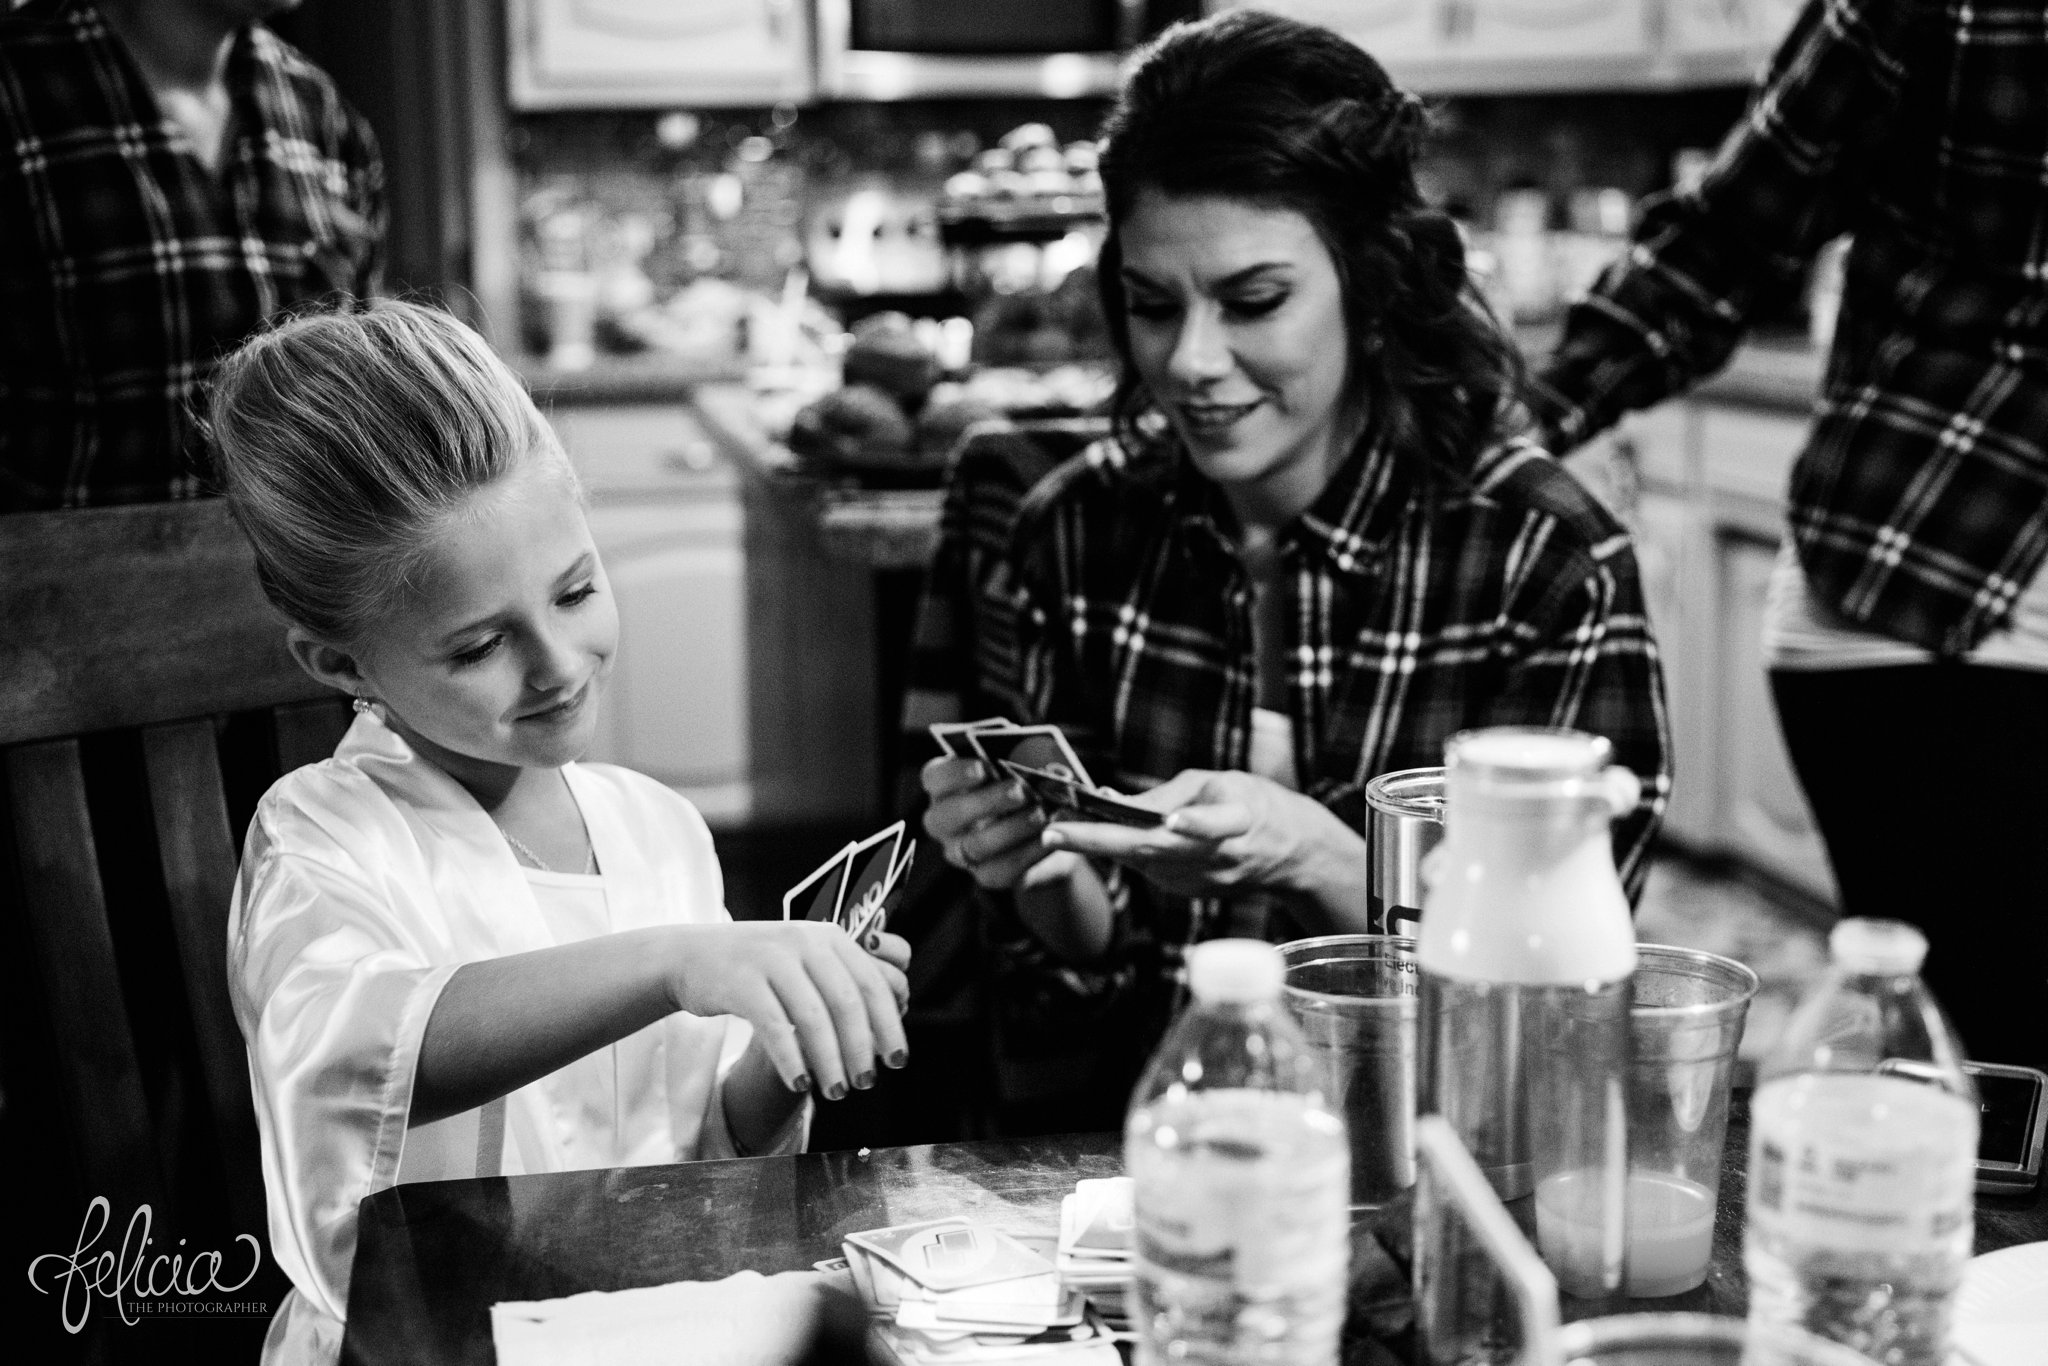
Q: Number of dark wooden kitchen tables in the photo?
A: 1